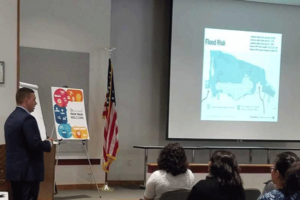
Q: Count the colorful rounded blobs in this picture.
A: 5